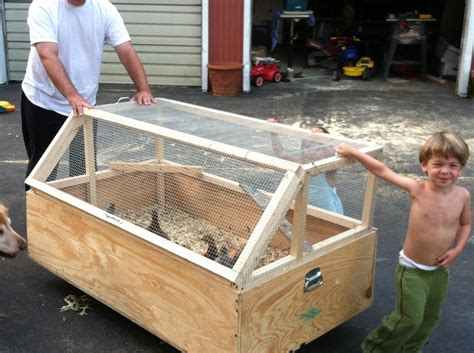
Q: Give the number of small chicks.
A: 4